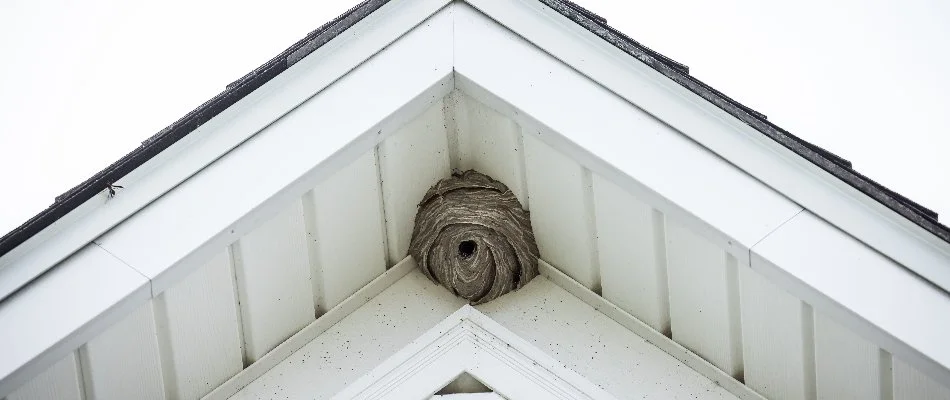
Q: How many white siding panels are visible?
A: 13